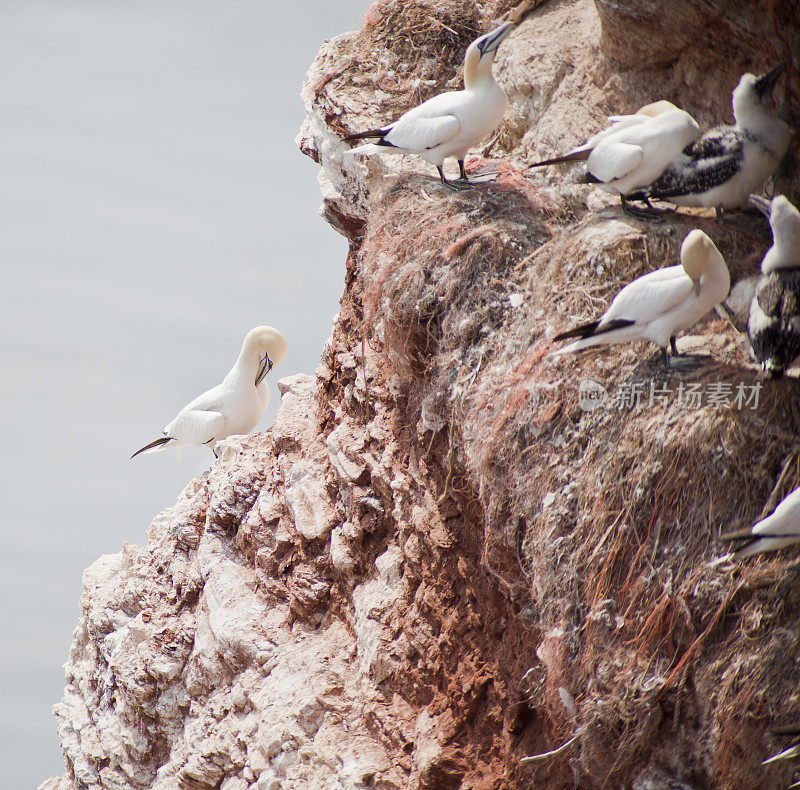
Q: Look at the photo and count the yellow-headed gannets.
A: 4